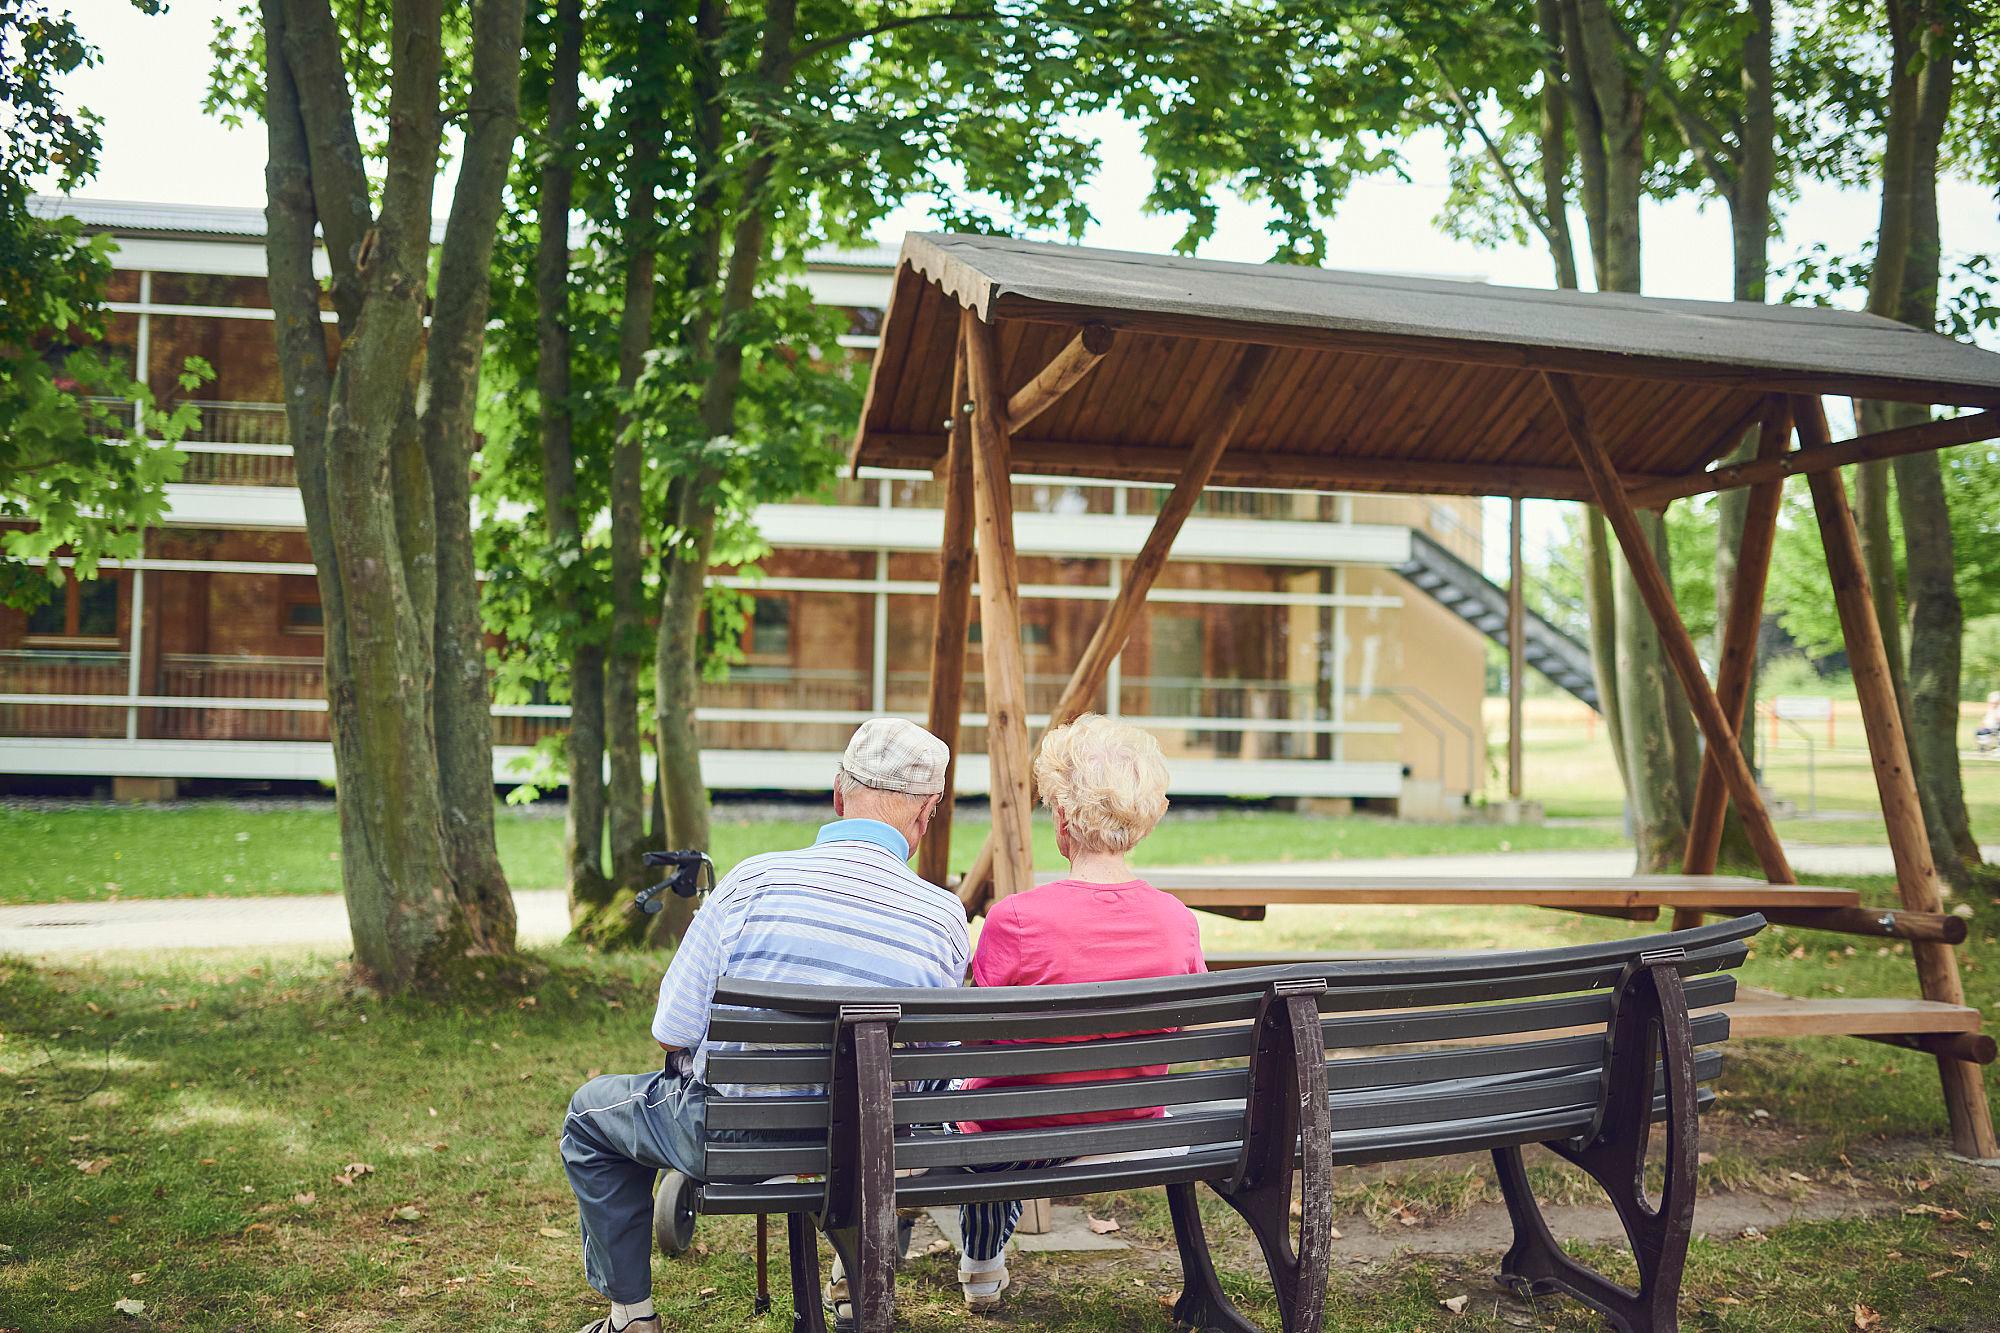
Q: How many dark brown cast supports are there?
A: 3